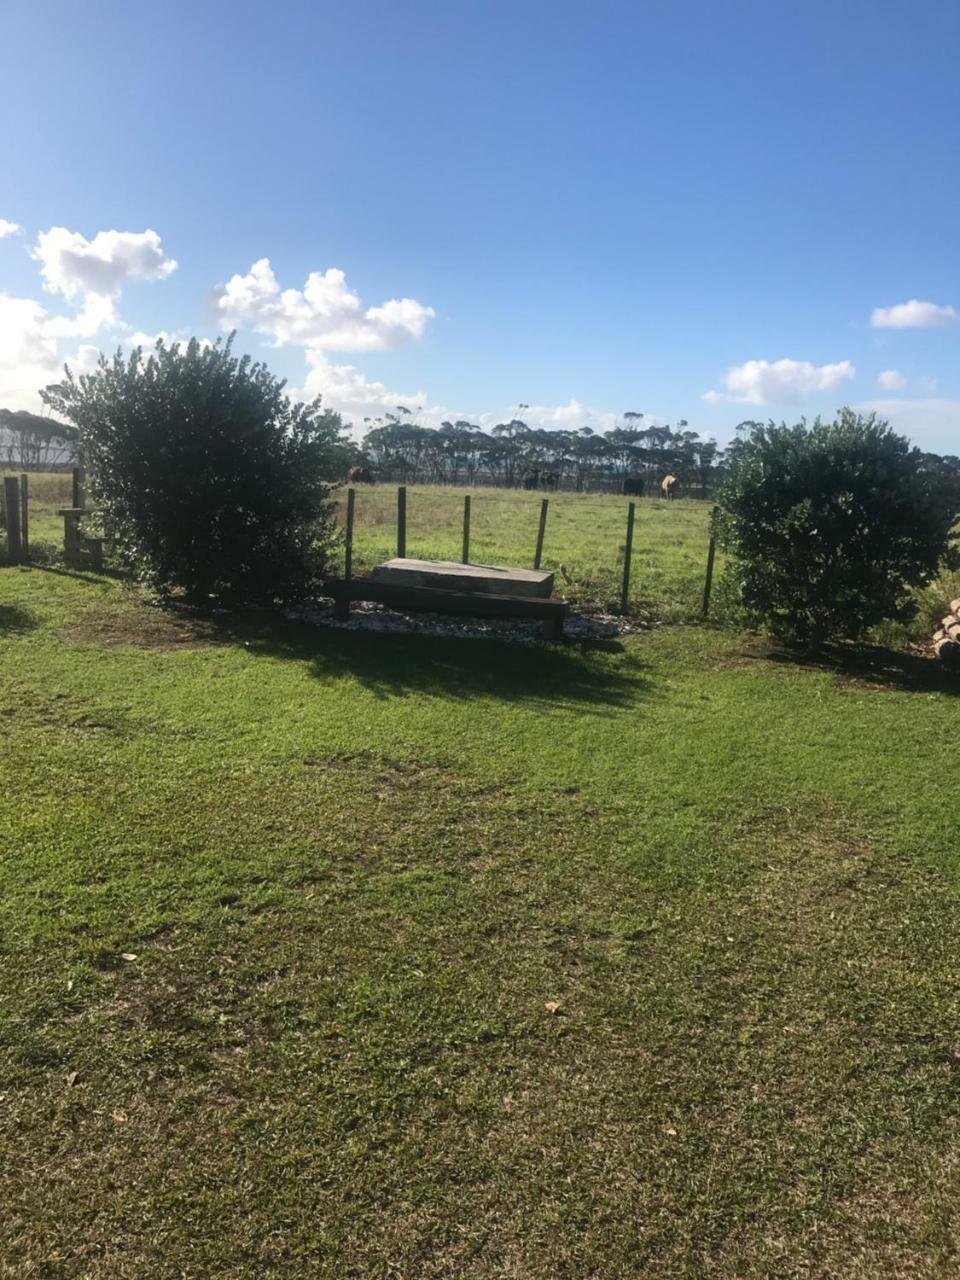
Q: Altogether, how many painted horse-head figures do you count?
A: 0